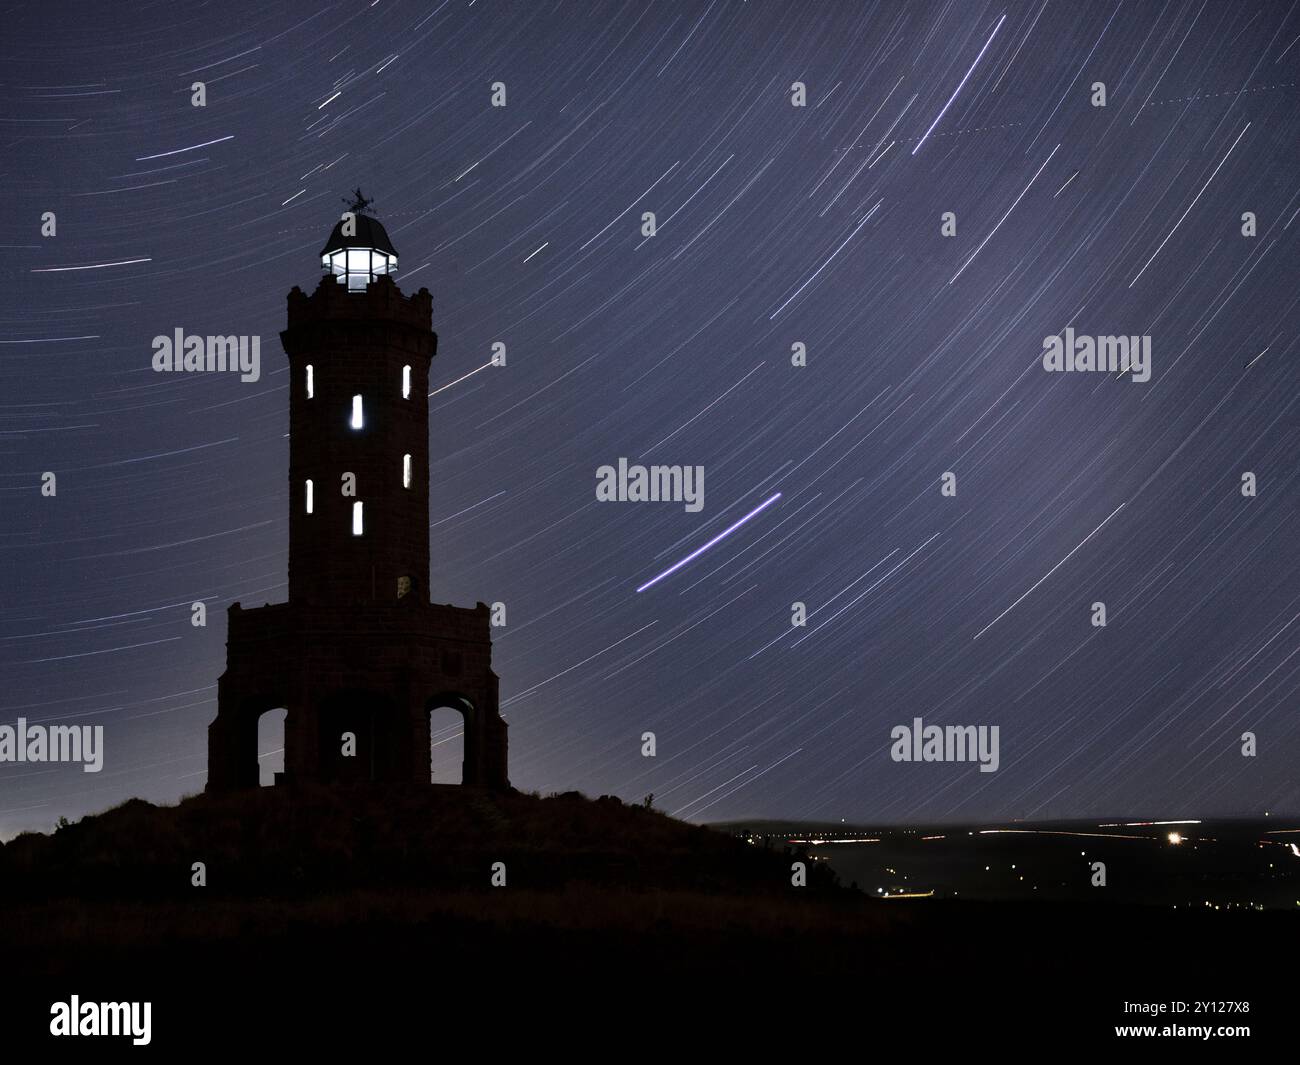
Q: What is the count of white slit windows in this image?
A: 6